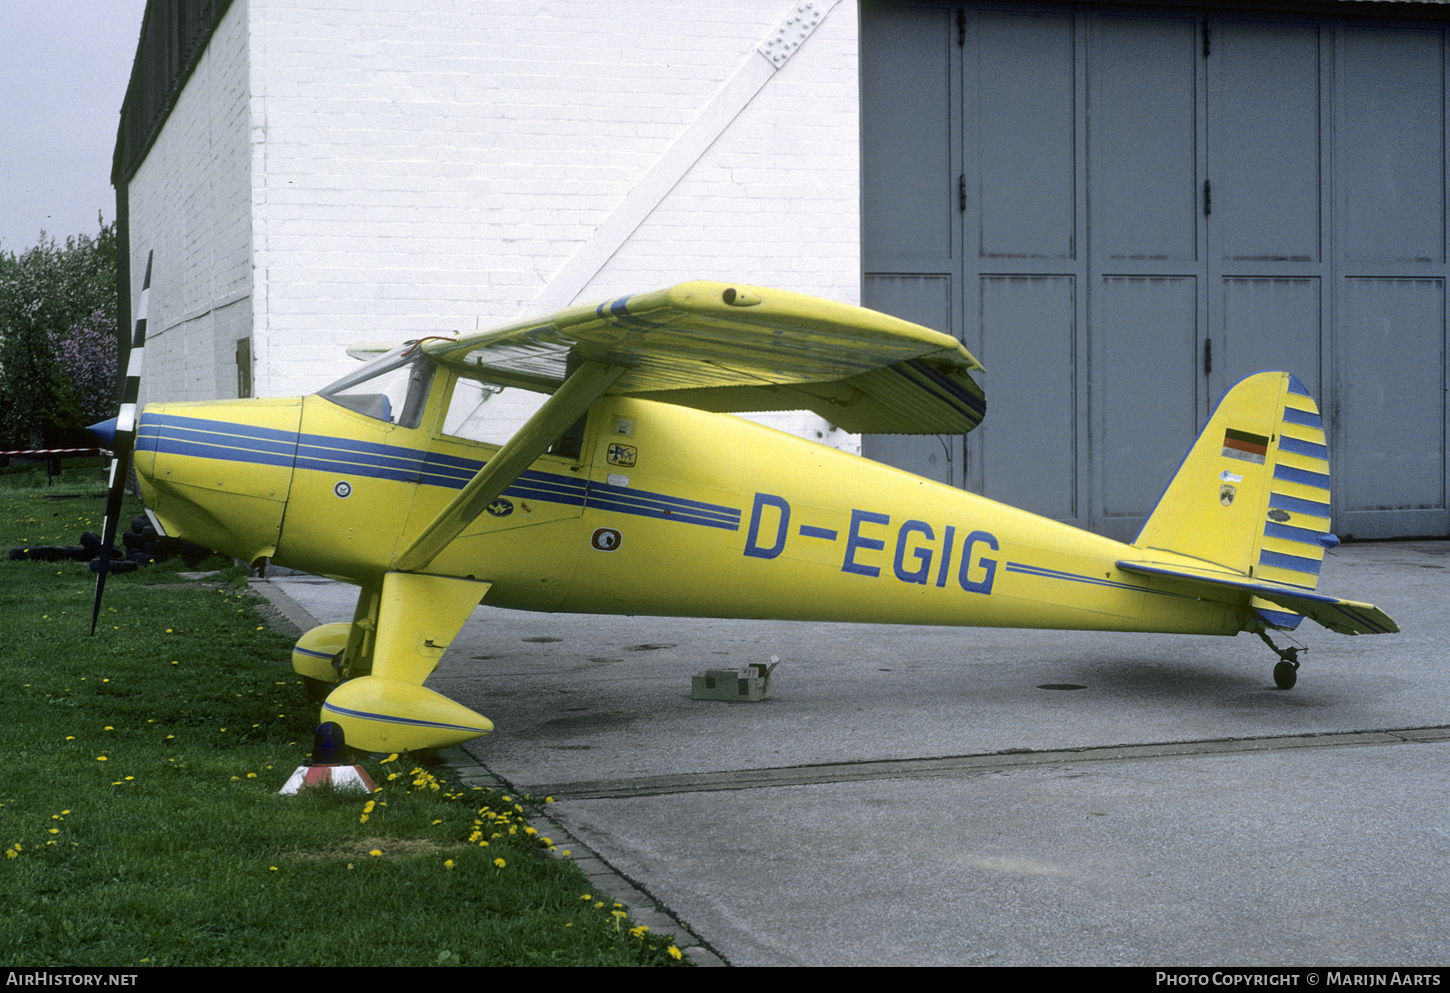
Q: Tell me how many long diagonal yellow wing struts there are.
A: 1